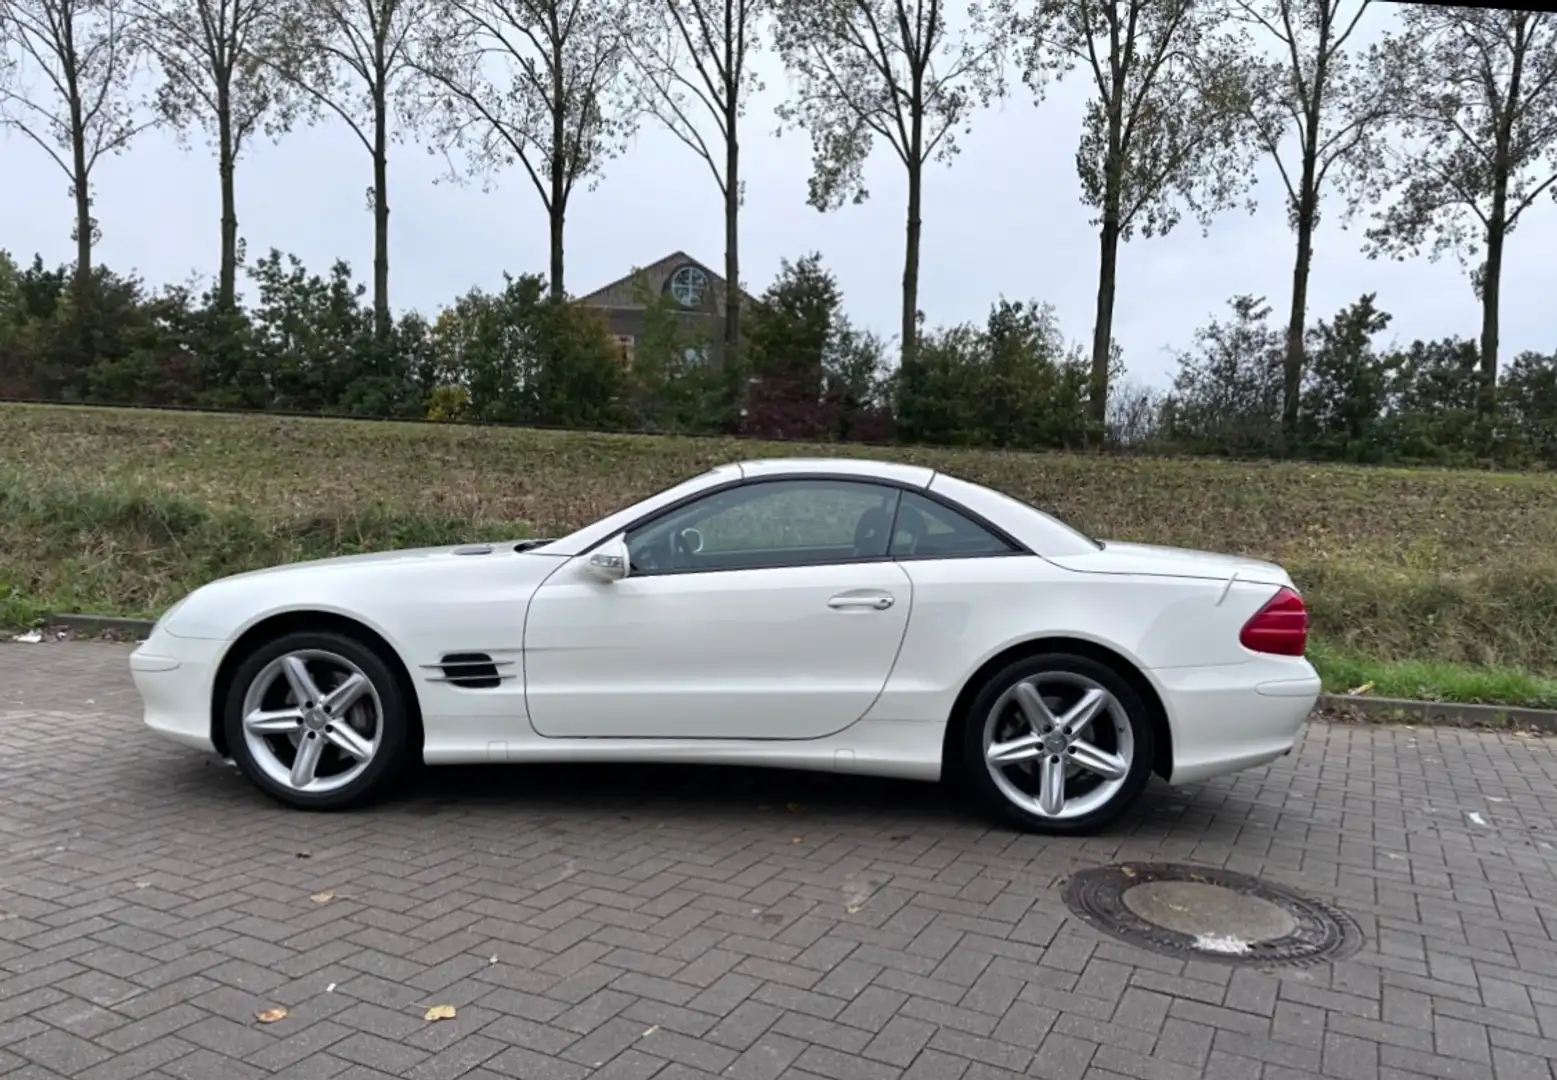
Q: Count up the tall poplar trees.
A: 9